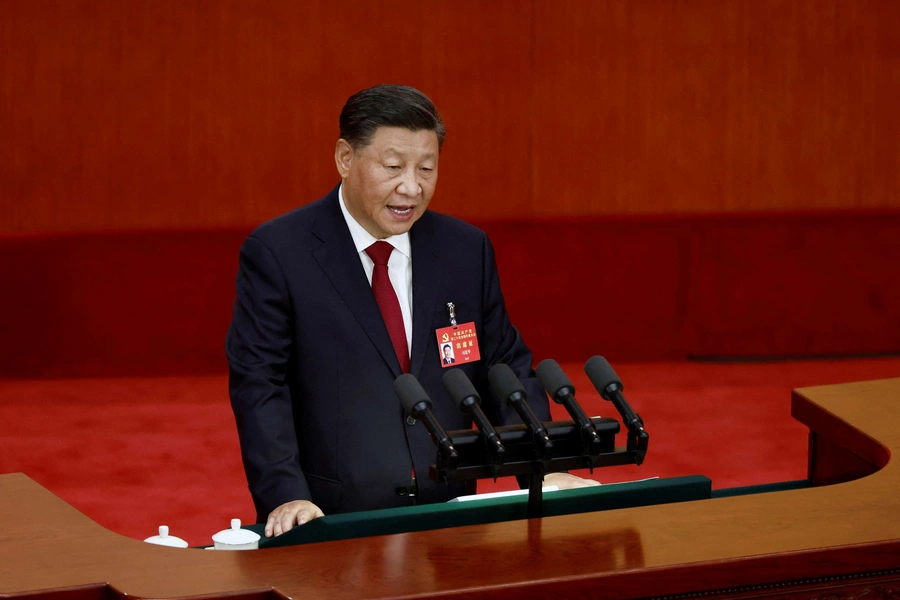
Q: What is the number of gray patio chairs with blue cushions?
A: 0